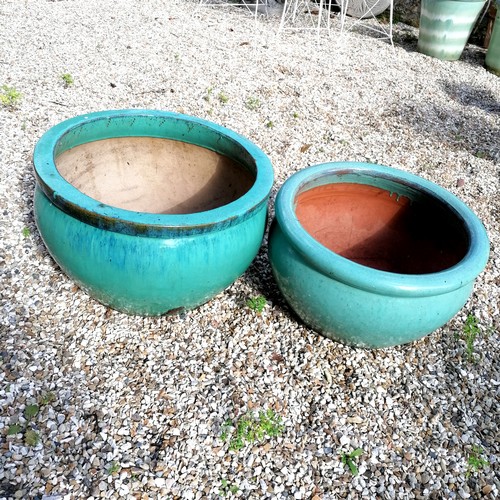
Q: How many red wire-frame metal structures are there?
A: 0